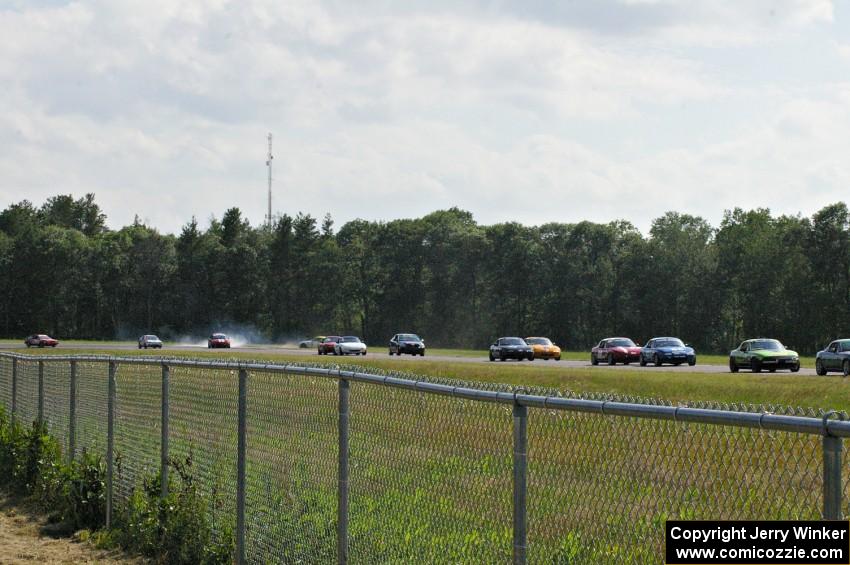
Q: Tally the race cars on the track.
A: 13